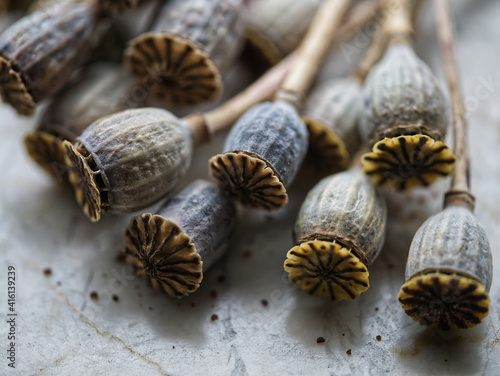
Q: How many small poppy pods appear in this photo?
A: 11